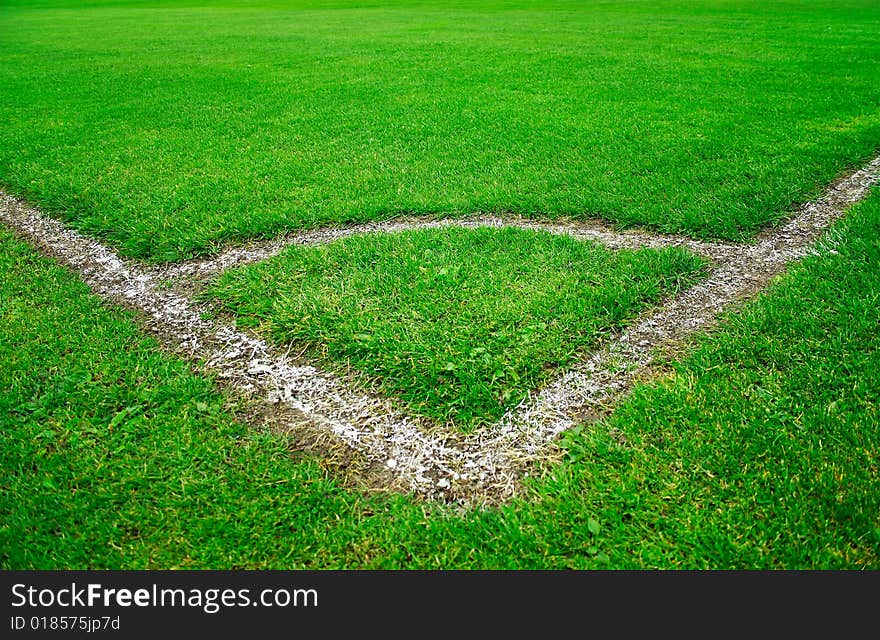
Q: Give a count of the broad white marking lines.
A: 3